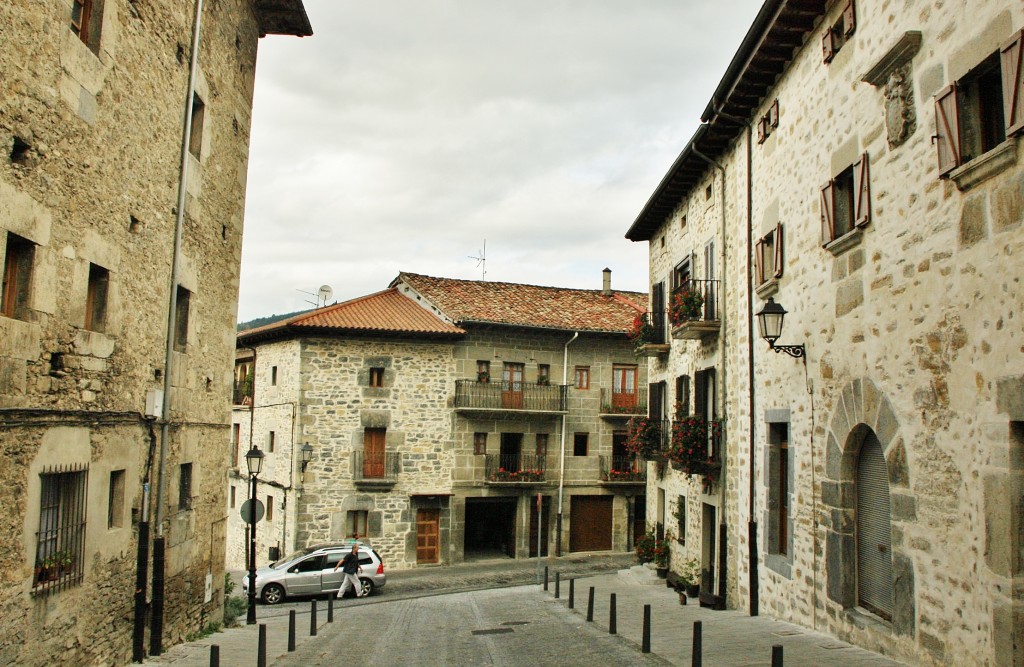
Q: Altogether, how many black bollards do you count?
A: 13